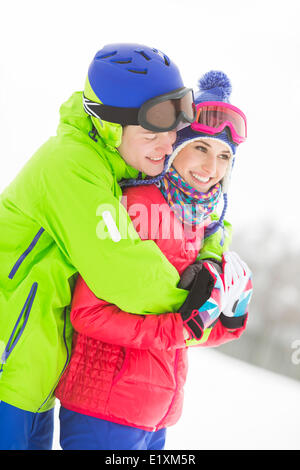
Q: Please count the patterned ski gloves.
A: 2